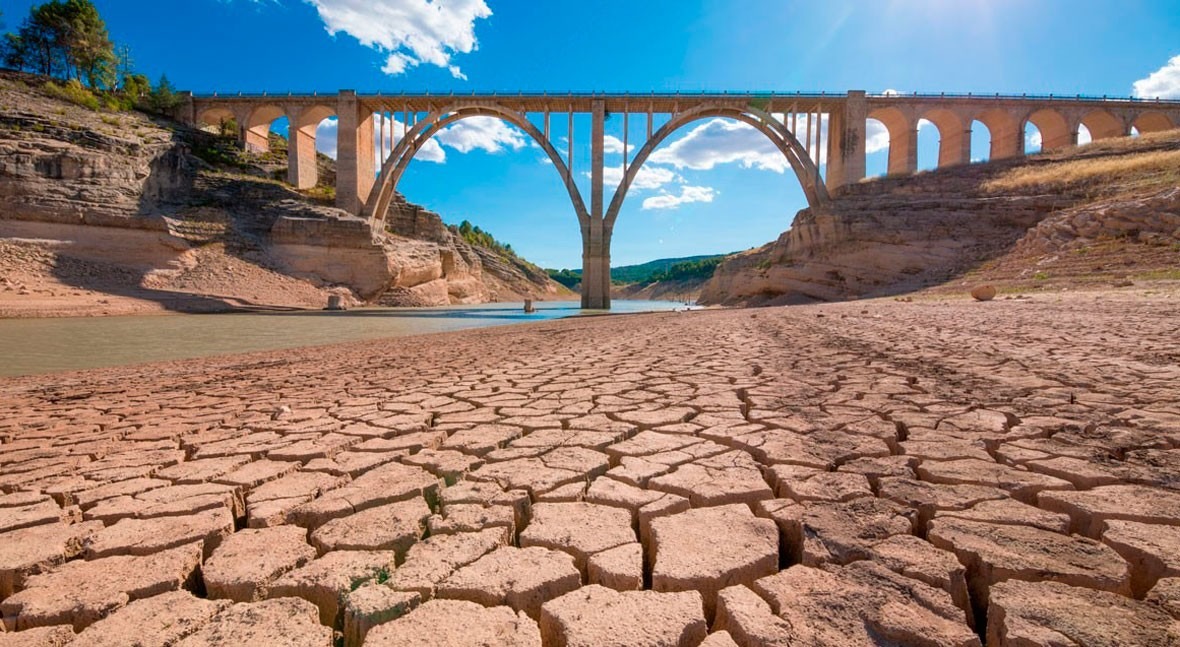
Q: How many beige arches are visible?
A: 11